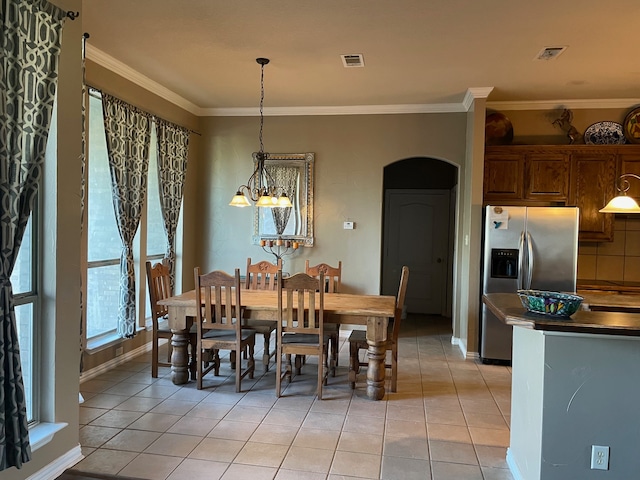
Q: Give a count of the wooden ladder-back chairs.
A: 6